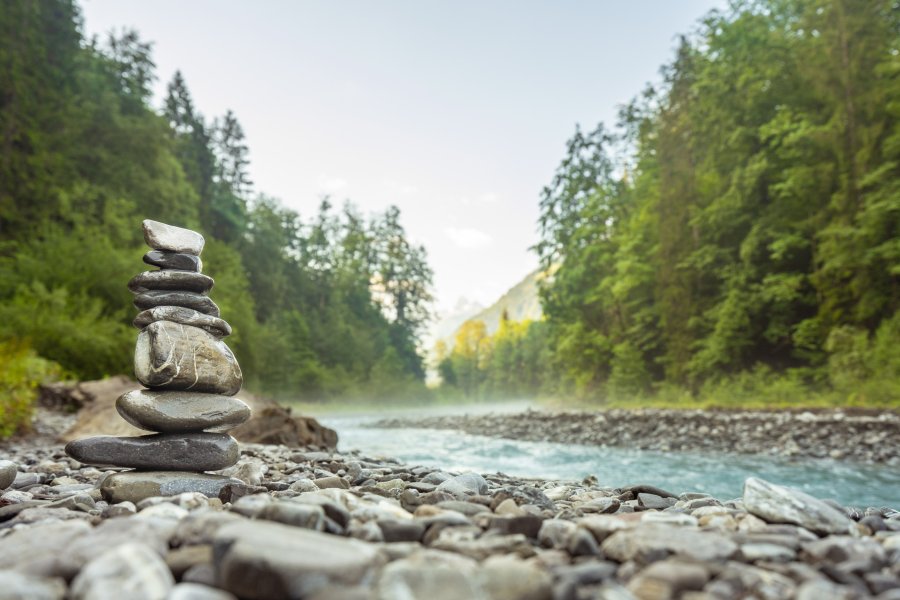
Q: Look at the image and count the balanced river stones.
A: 9